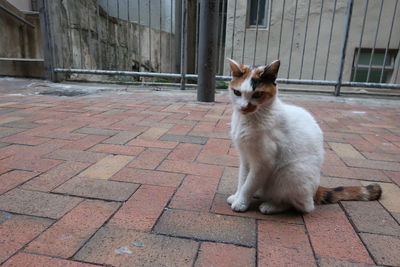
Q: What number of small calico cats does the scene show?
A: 1